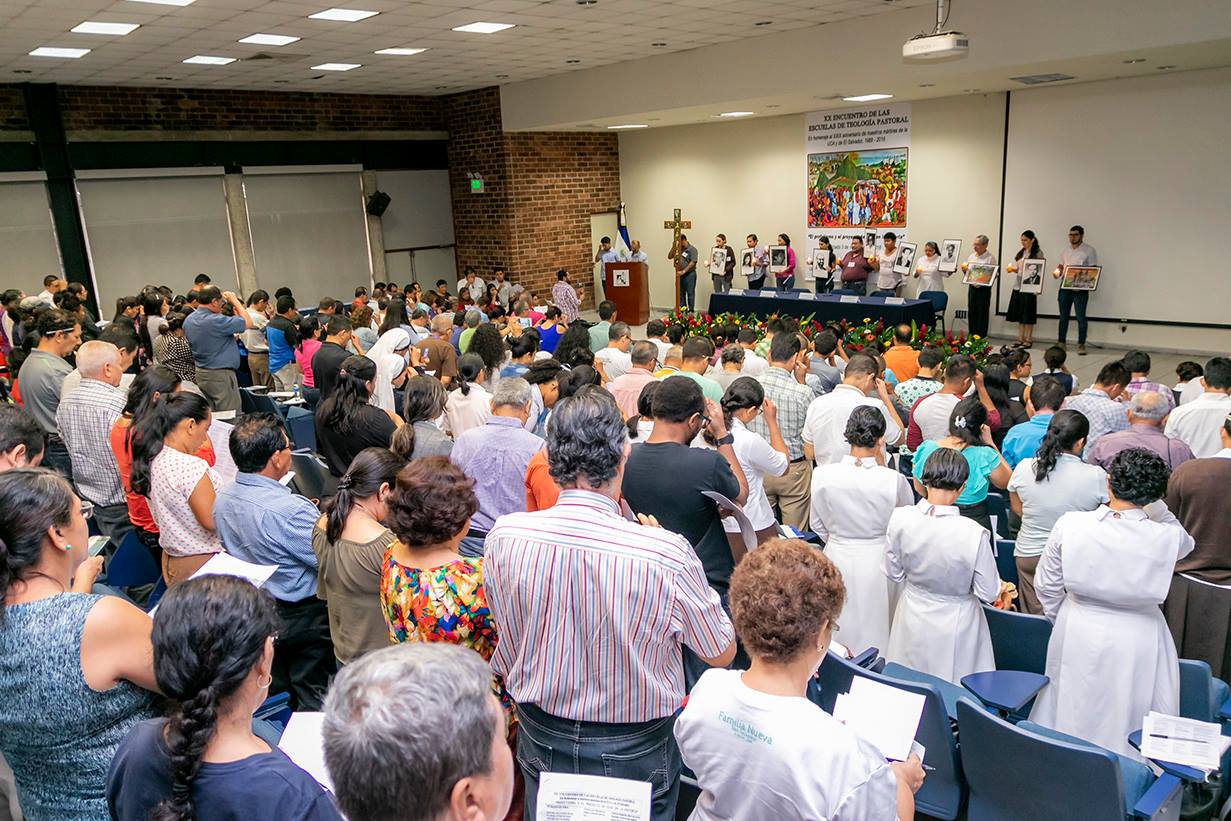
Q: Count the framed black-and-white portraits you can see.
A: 8